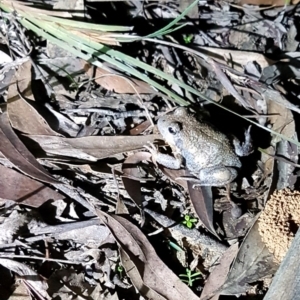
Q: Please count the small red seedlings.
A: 0